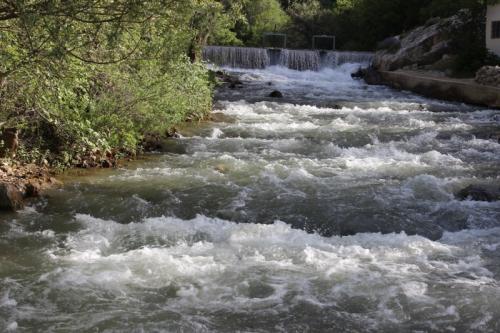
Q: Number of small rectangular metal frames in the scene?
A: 2